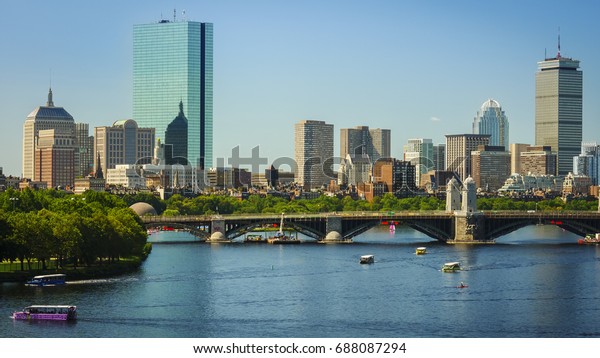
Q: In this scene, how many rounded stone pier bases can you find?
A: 2